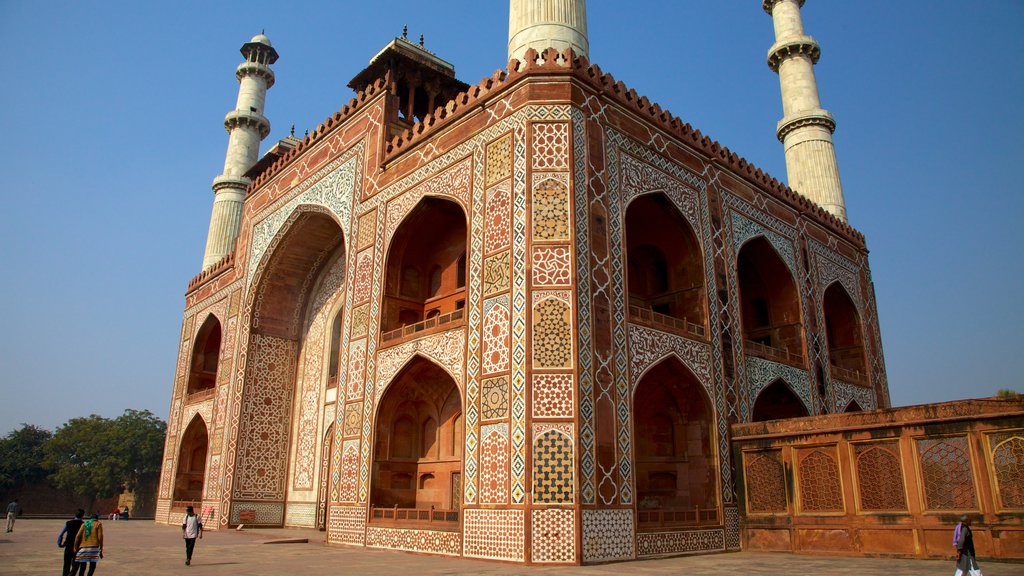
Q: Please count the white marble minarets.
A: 3